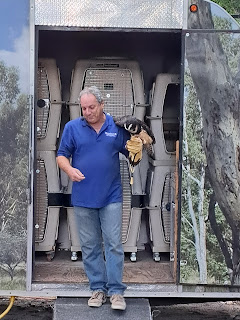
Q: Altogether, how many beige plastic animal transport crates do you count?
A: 6